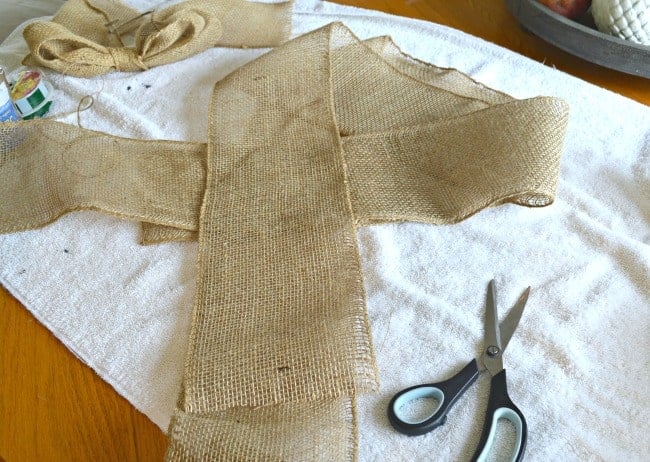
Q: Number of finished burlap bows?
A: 1